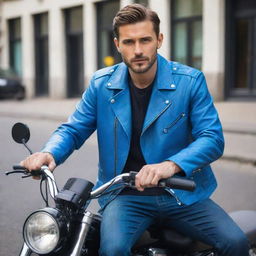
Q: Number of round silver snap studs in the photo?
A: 6